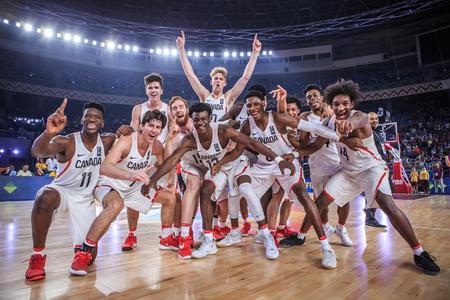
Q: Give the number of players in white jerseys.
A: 11